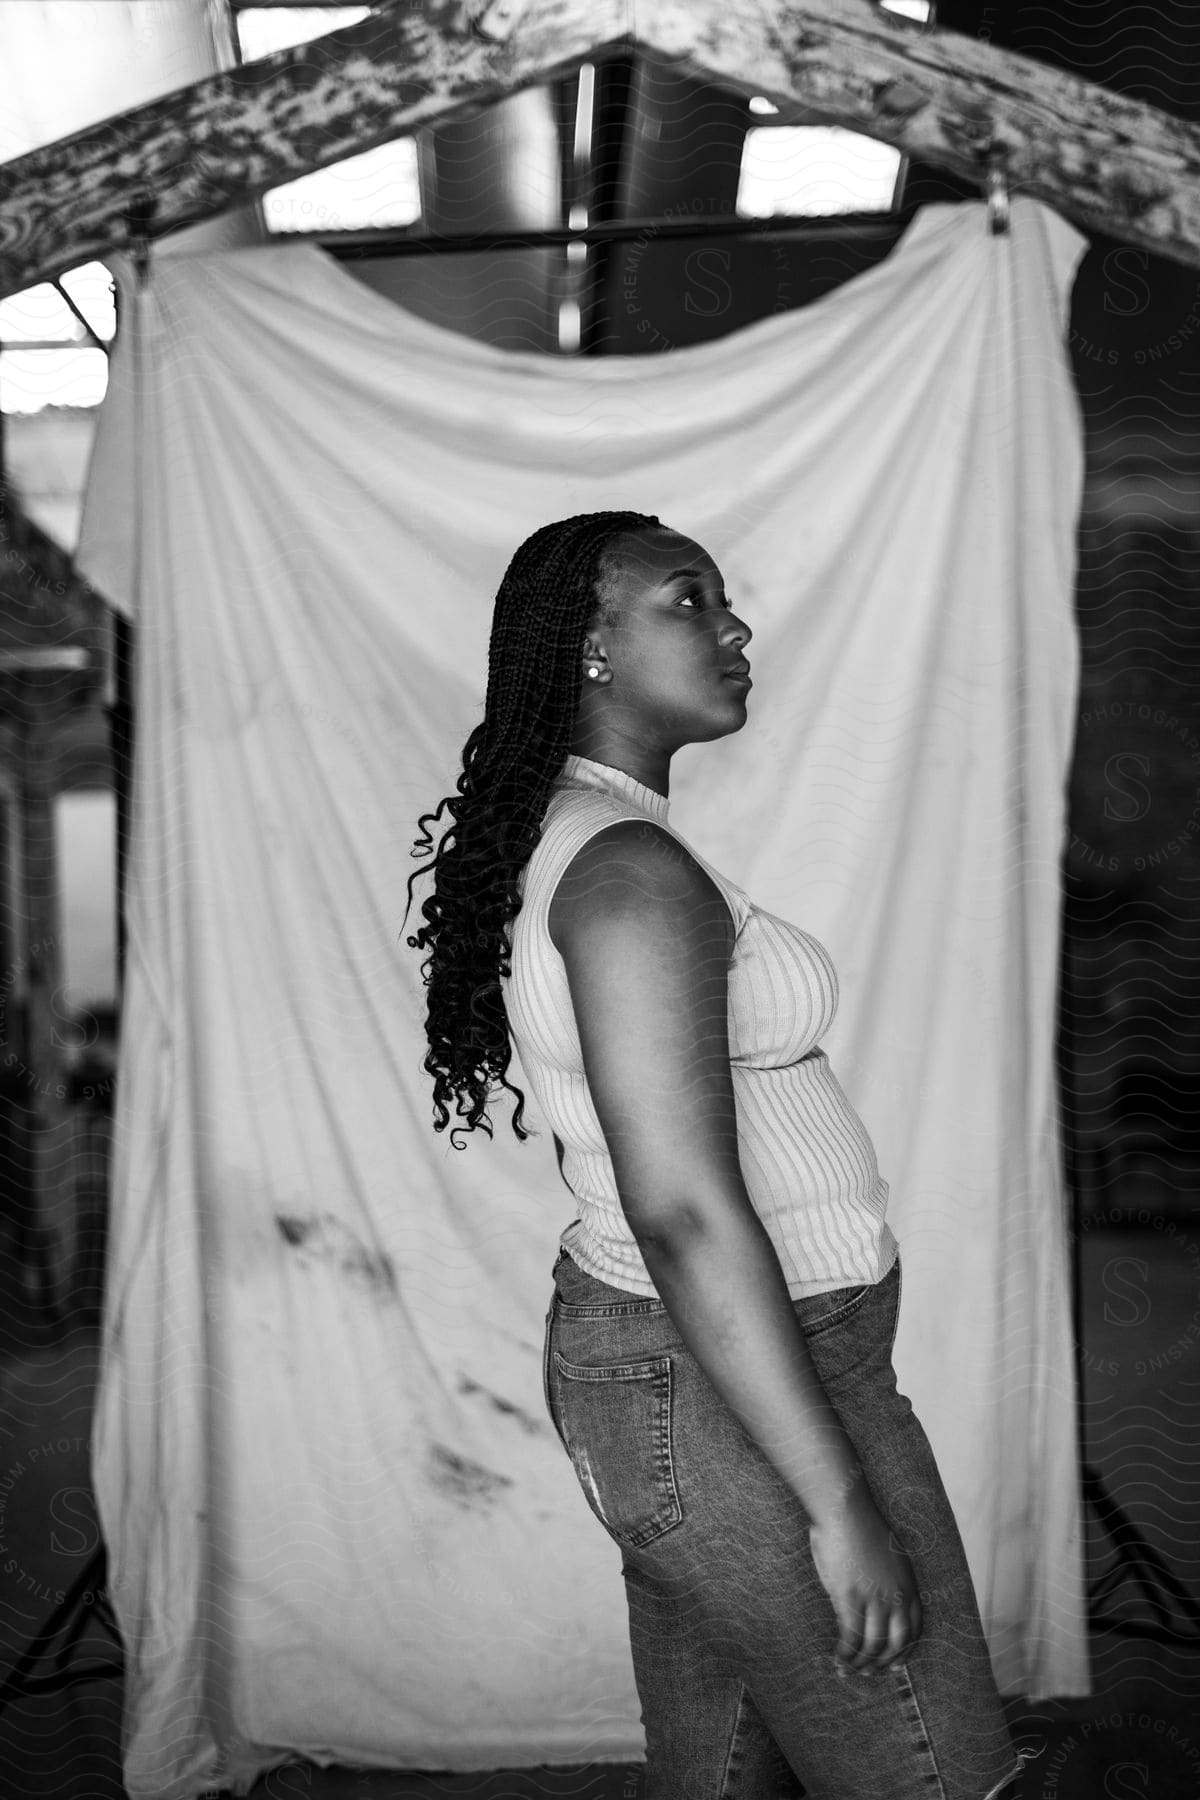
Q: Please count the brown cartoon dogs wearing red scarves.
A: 0